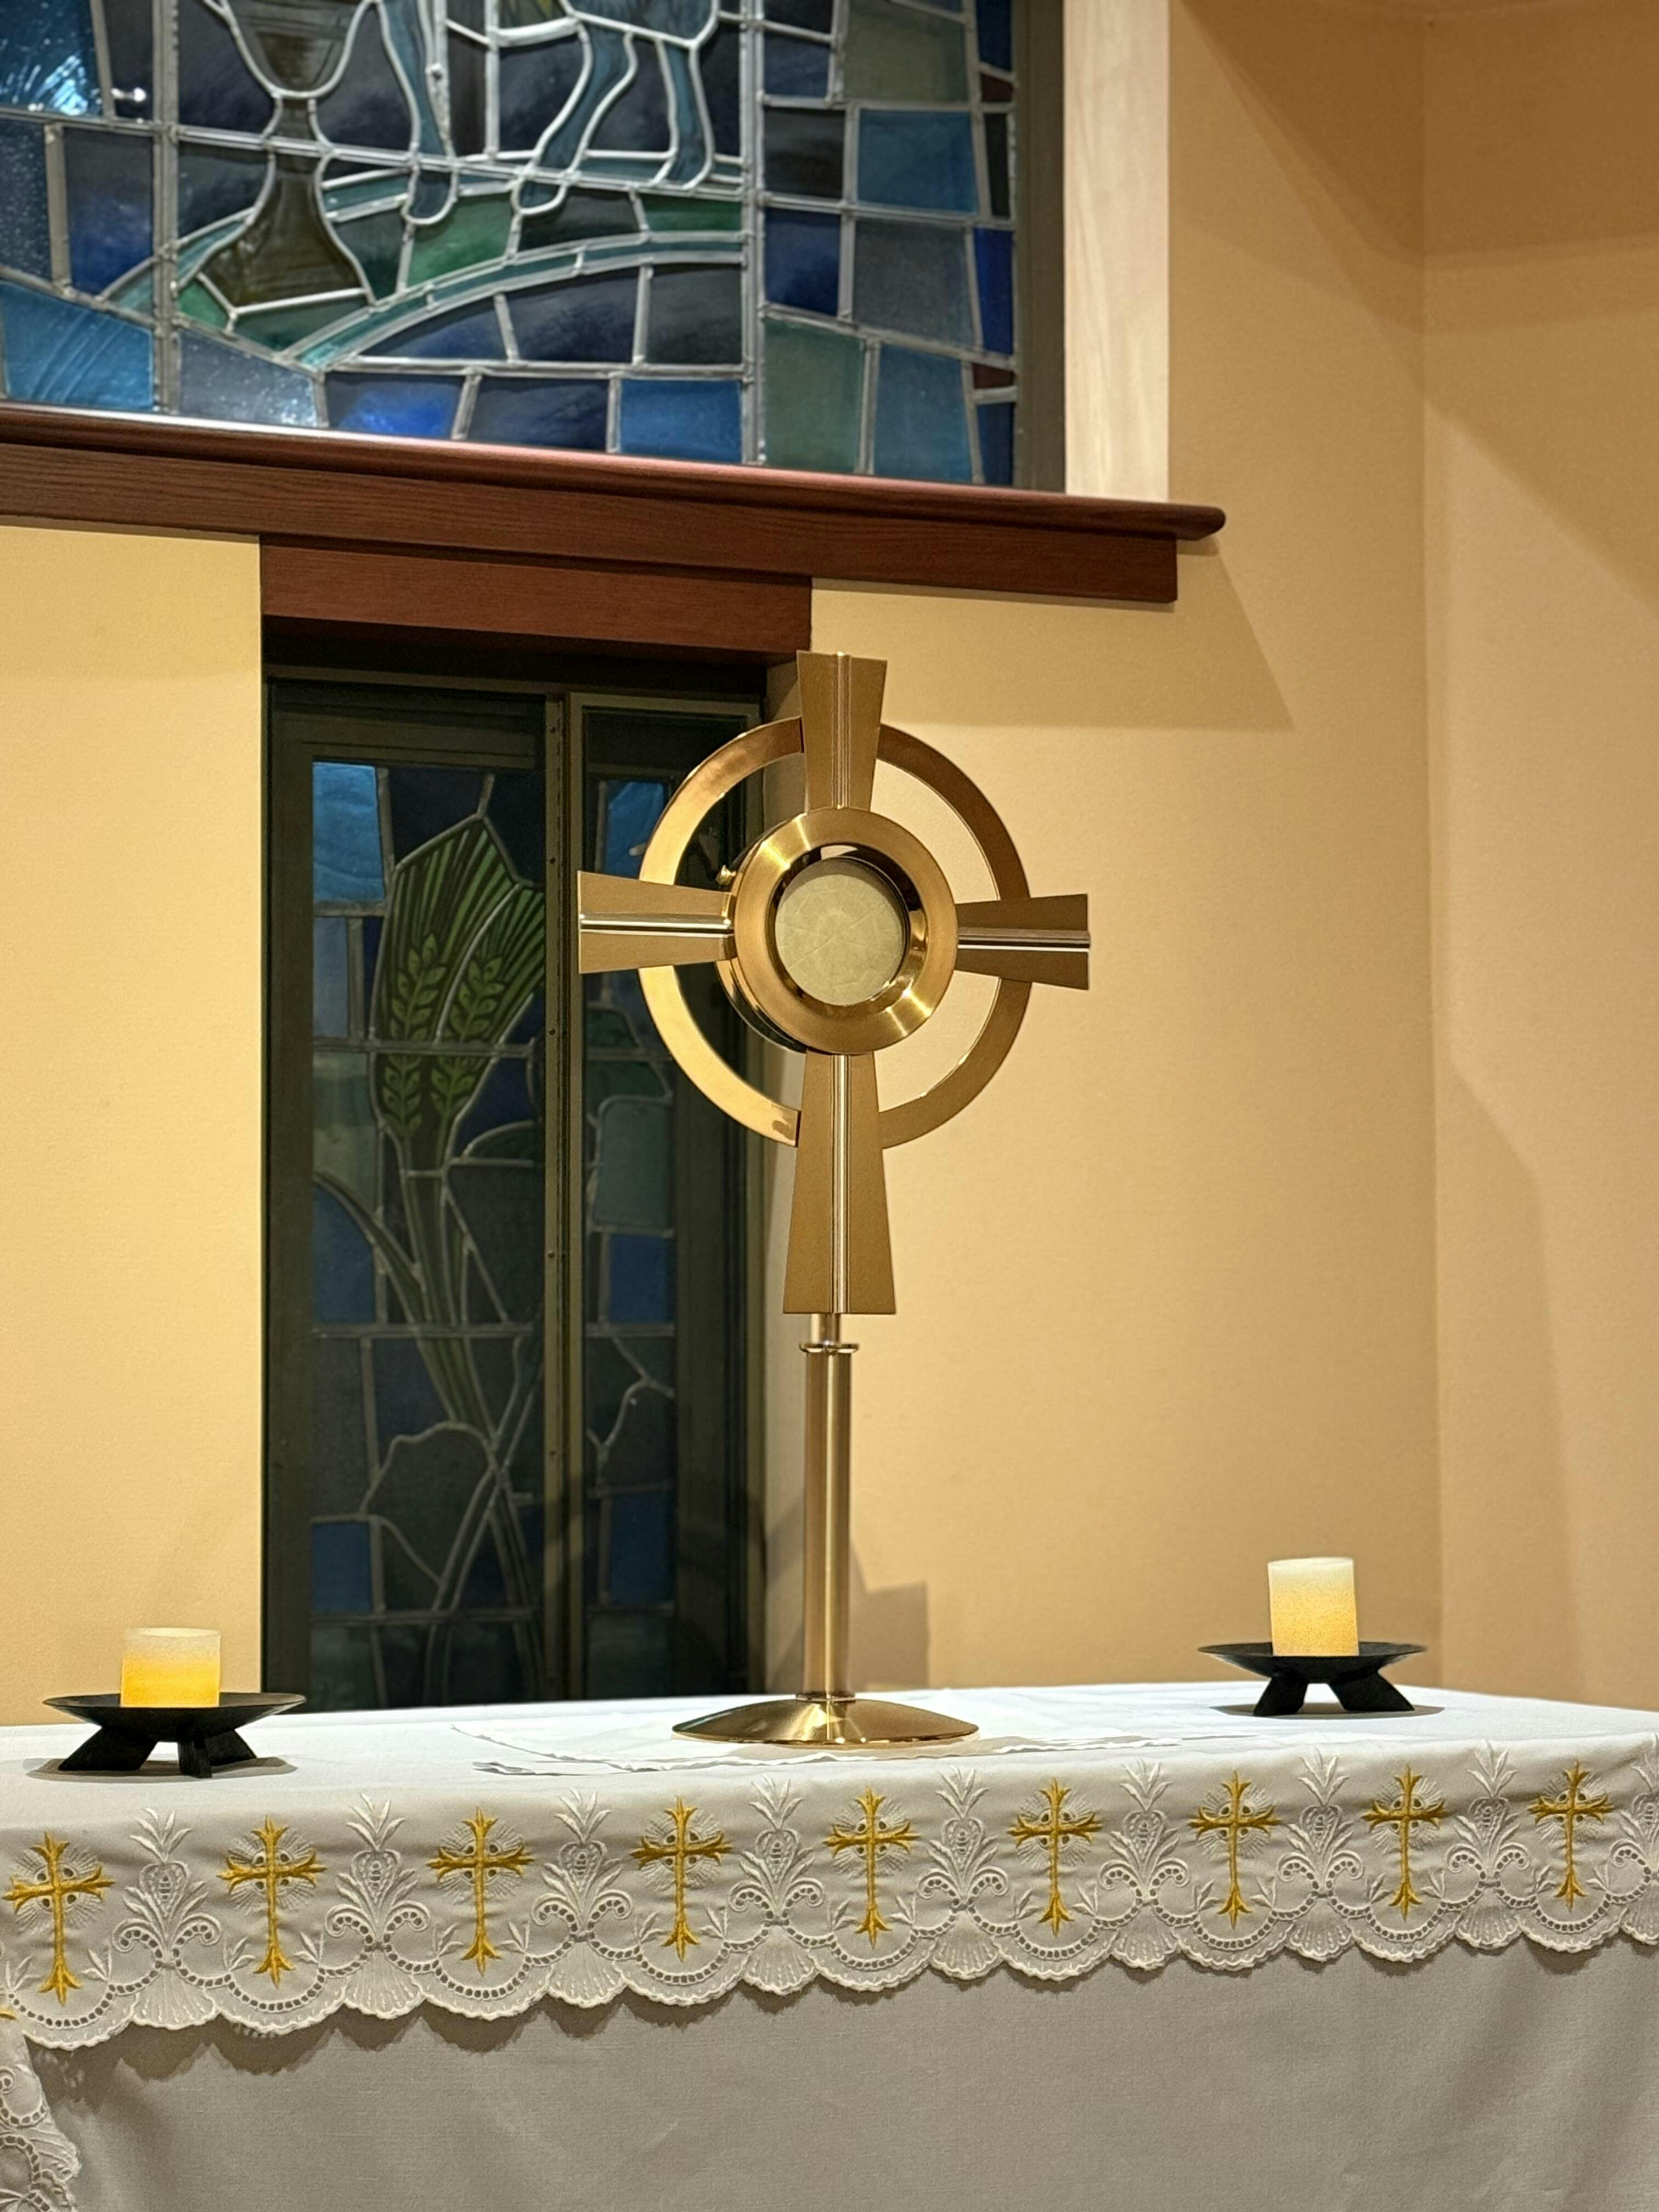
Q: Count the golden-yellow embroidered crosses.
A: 9